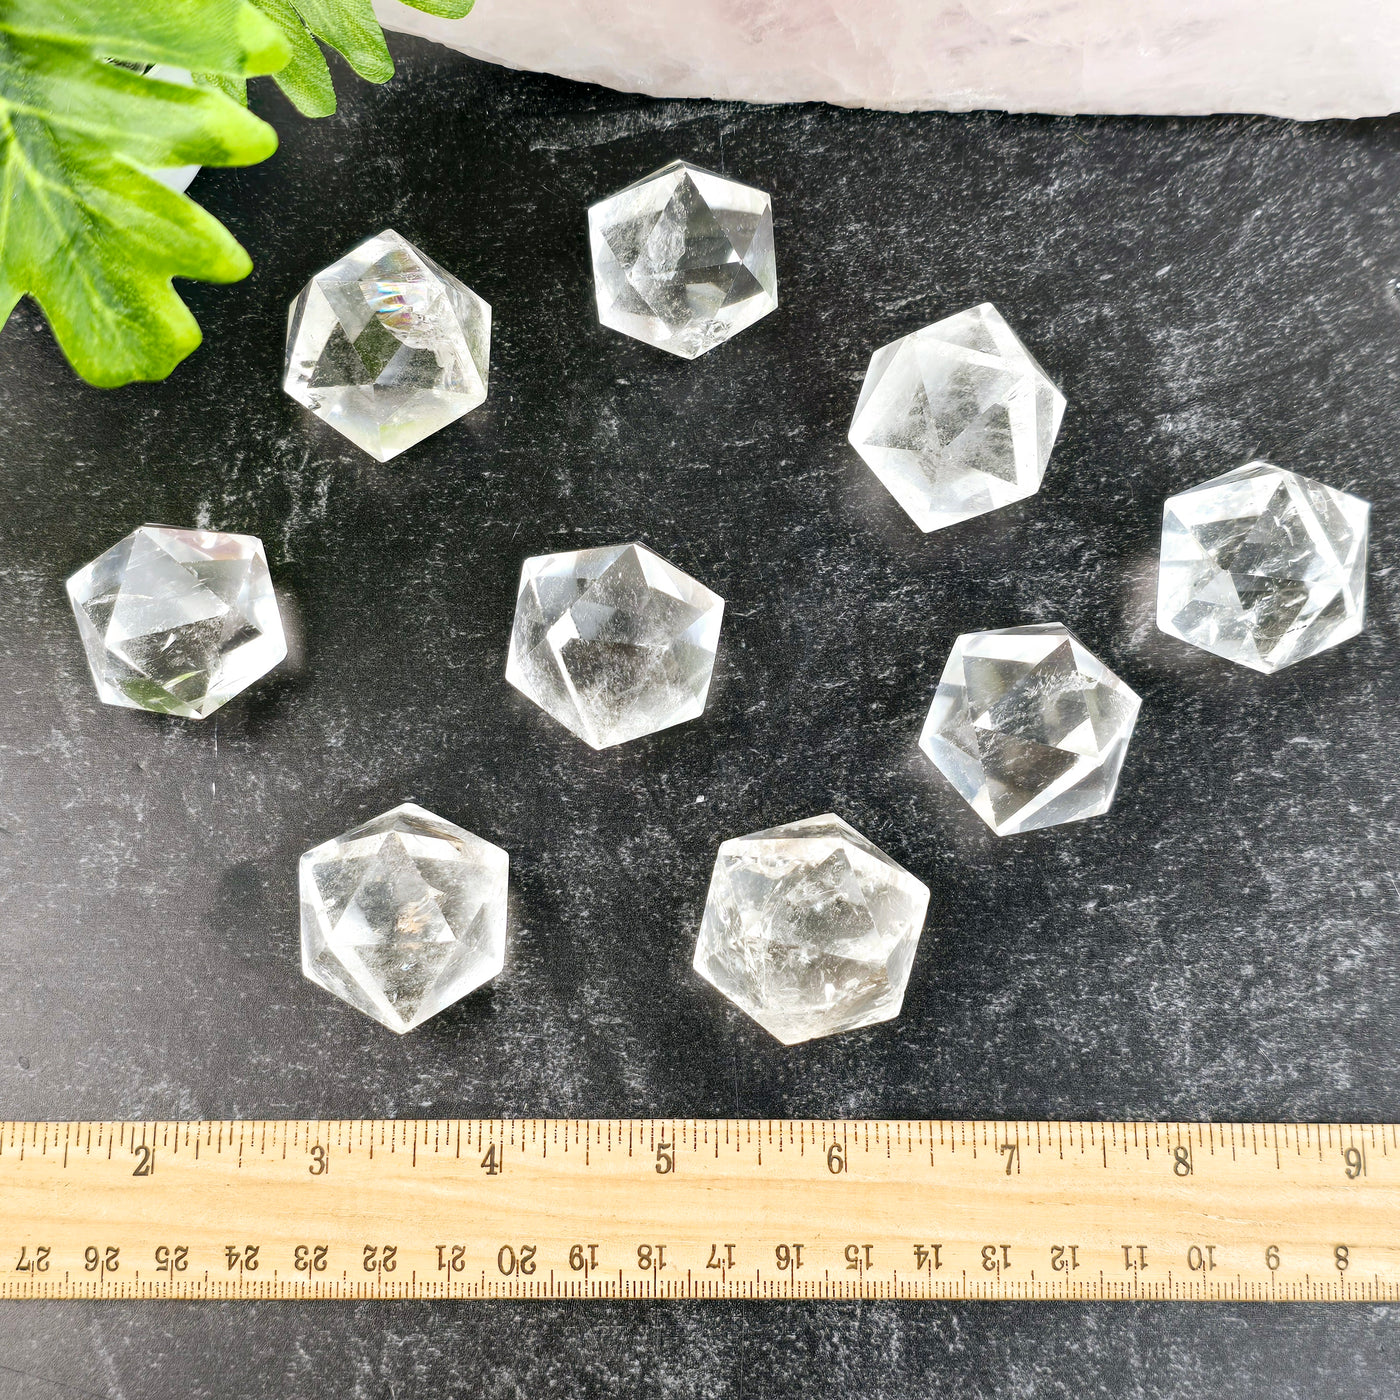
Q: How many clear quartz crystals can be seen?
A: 9